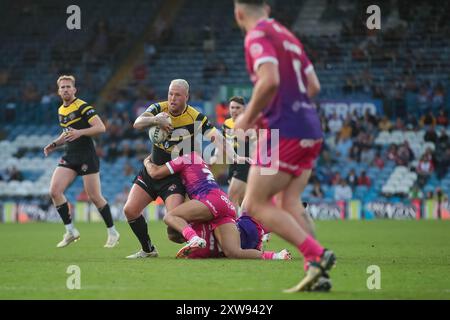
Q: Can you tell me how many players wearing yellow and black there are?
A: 3